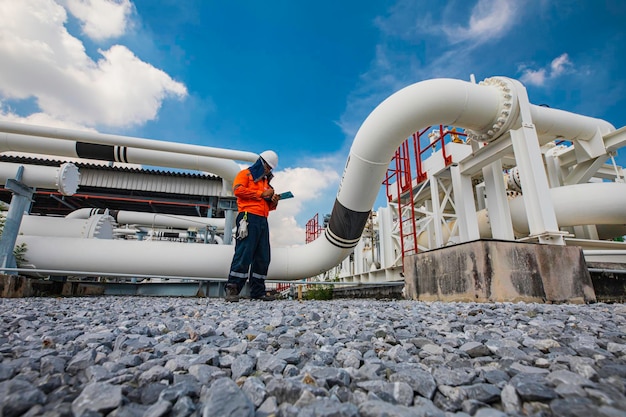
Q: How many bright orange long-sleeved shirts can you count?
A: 1